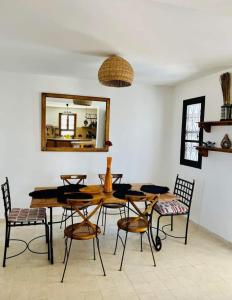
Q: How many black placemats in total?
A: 6